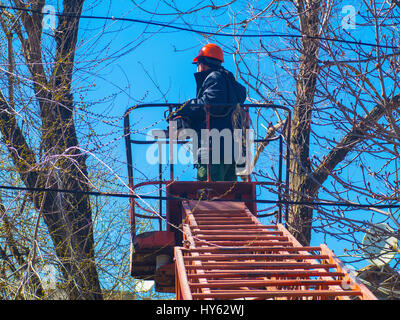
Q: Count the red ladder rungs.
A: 13